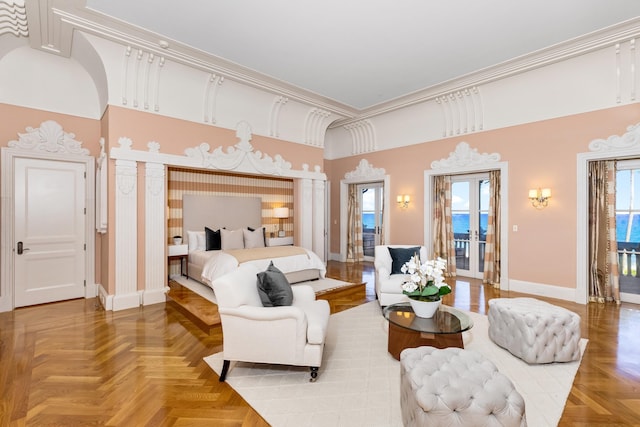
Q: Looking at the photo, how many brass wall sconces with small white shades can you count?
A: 2